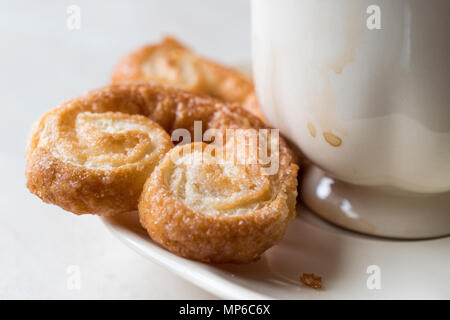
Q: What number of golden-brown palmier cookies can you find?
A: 2